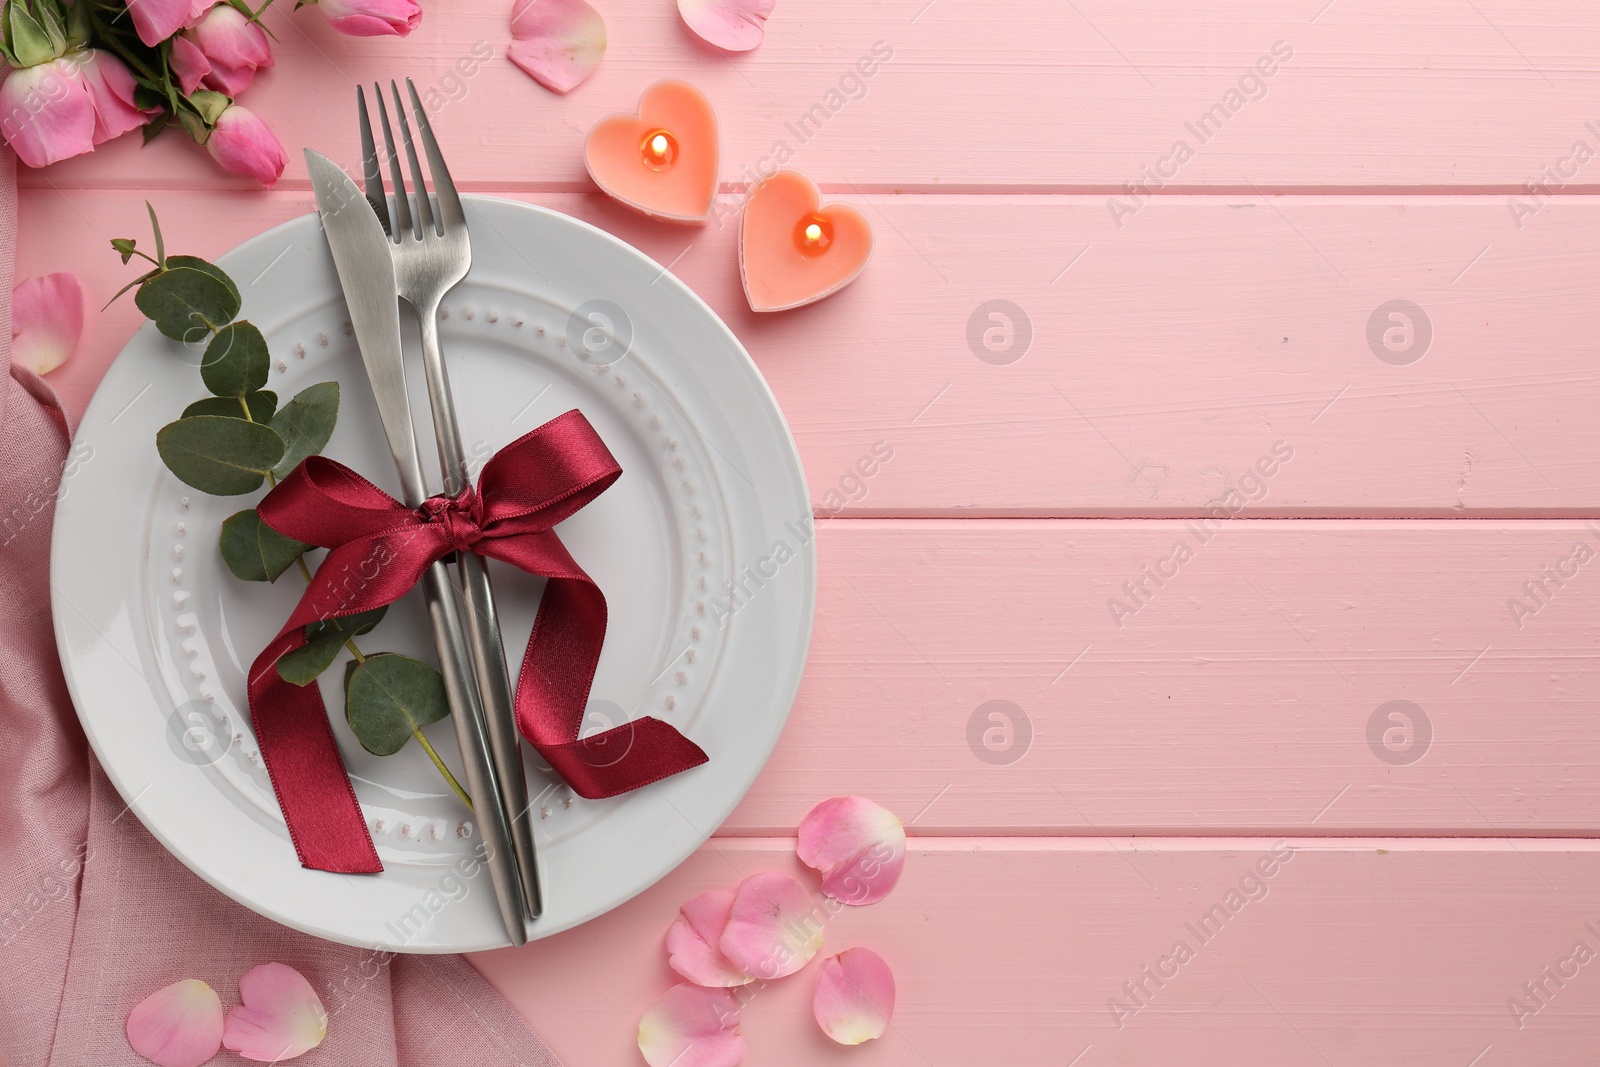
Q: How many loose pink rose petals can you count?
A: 10